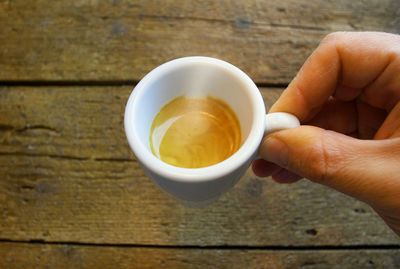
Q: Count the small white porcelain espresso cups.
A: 1